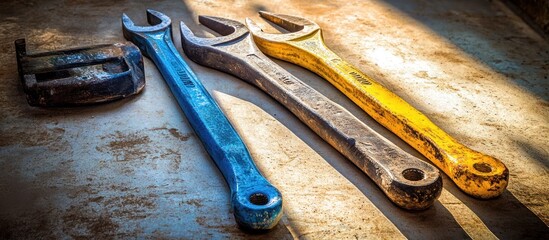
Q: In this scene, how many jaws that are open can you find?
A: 3